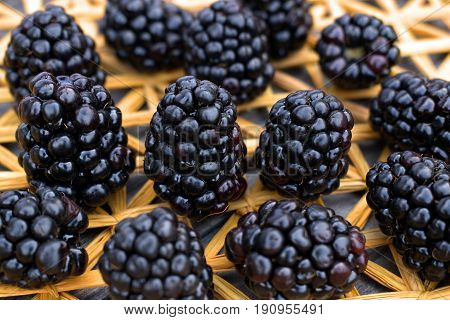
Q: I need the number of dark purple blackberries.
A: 13